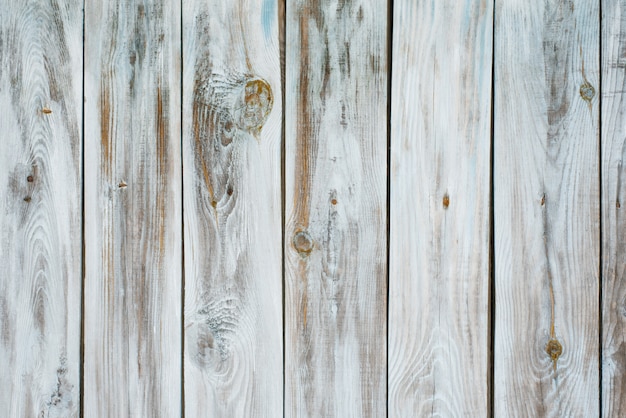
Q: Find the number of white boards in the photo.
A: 7